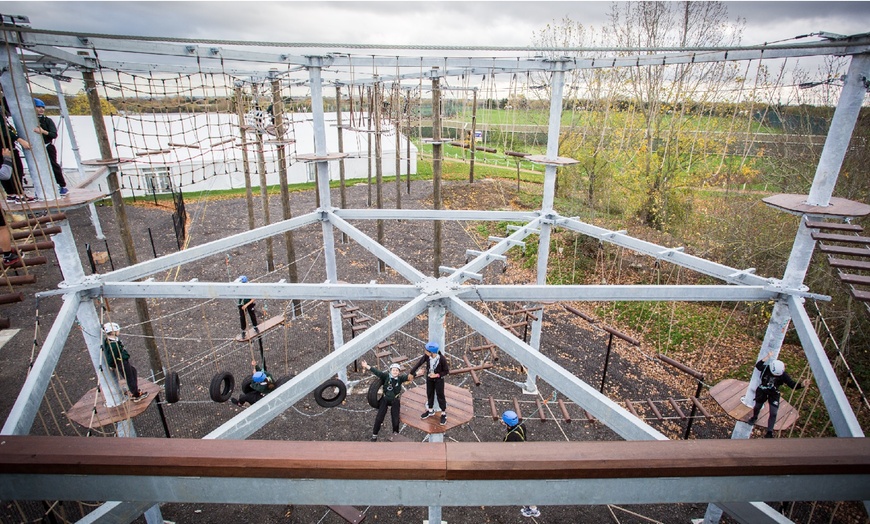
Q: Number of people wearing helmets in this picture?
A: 8